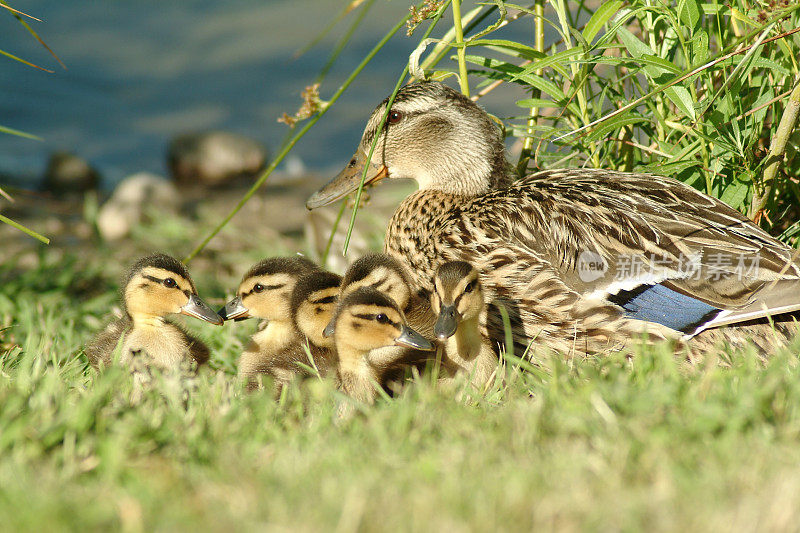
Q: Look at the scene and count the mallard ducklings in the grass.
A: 6